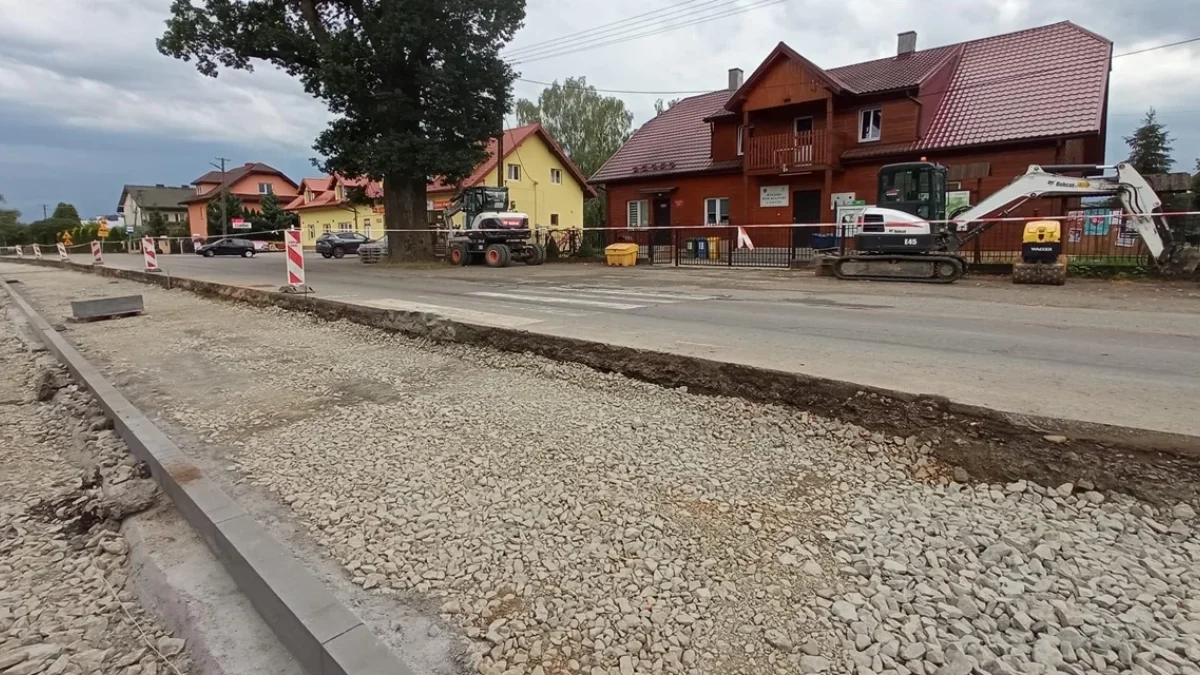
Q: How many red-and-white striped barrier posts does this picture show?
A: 6